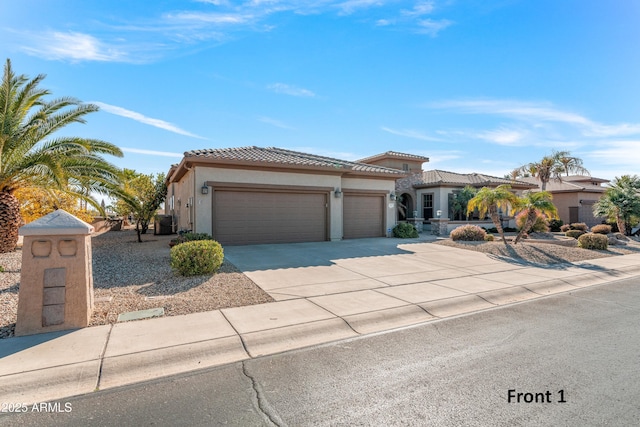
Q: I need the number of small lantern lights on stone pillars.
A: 2